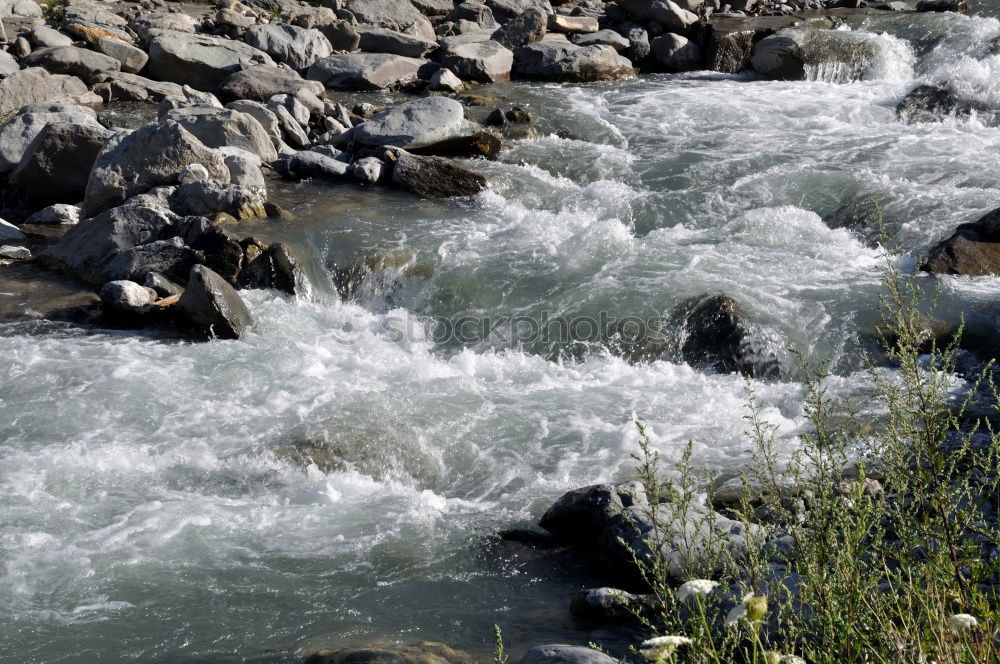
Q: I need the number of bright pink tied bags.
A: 0